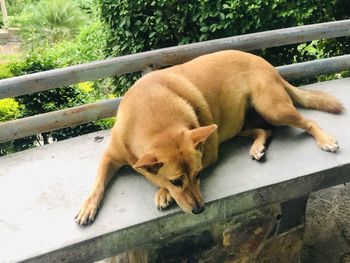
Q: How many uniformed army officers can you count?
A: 0